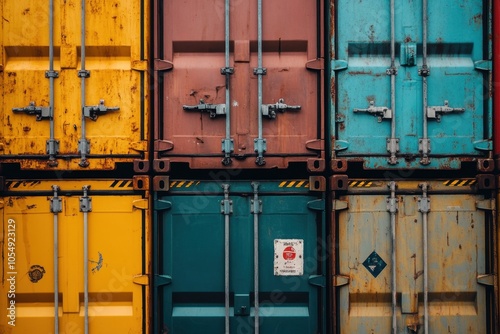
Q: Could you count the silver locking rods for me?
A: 12